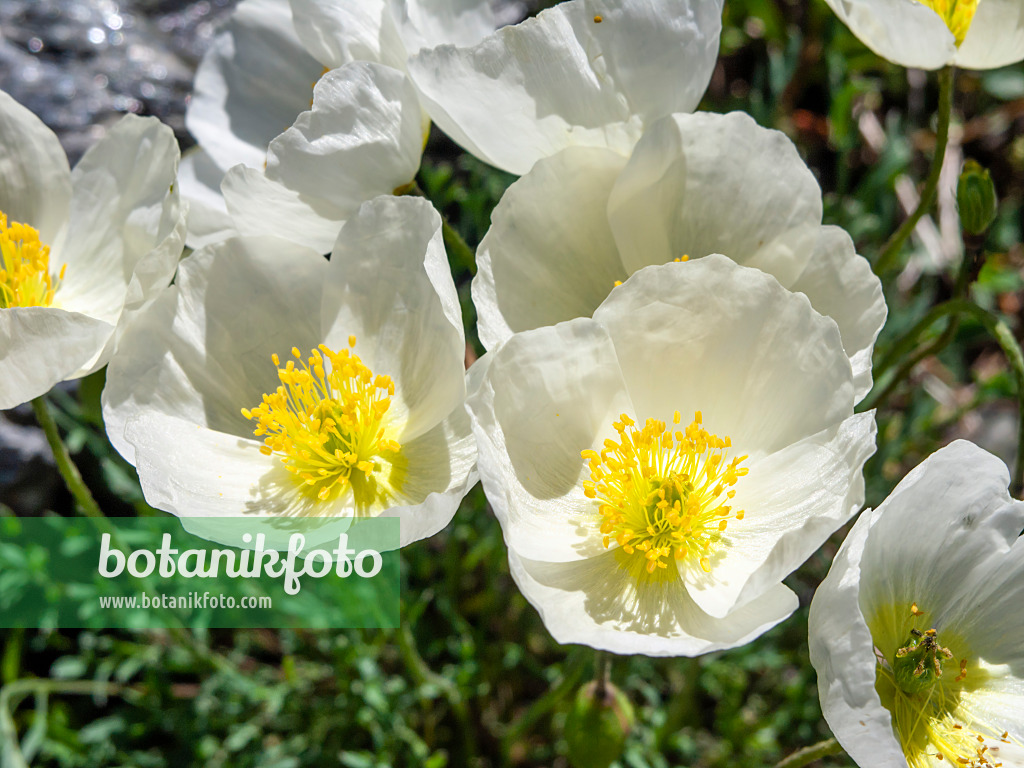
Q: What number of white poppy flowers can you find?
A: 8